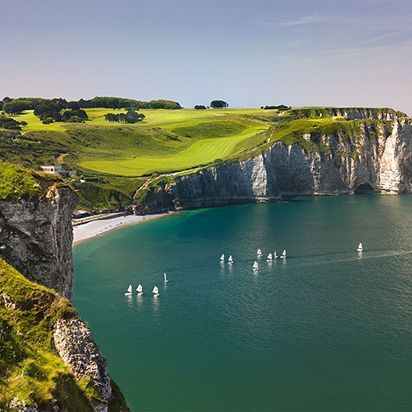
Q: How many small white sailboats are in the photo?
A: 12